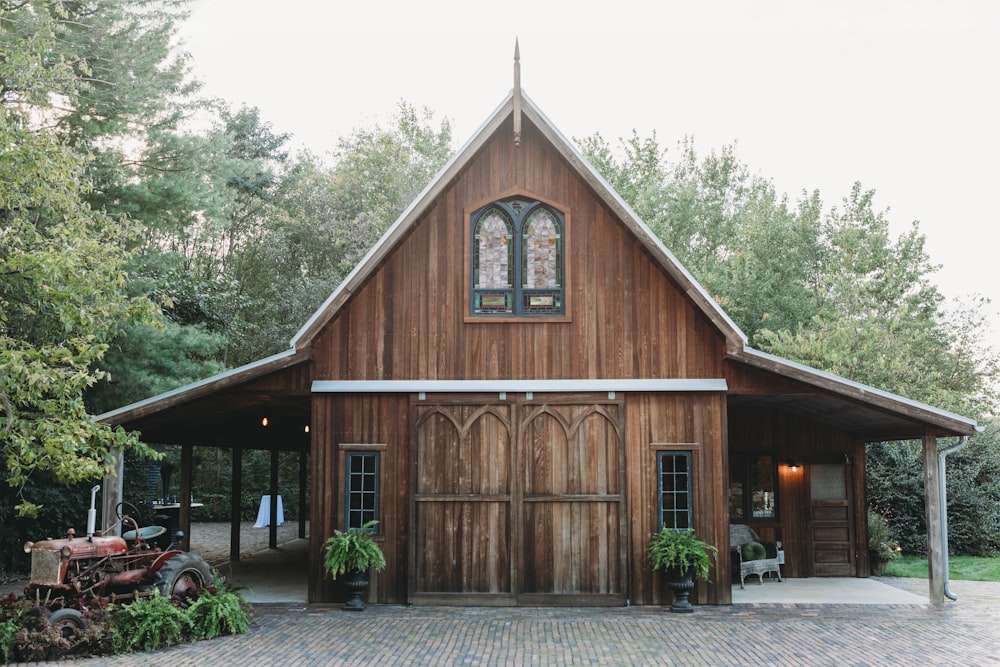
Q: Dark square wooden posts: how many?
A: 4